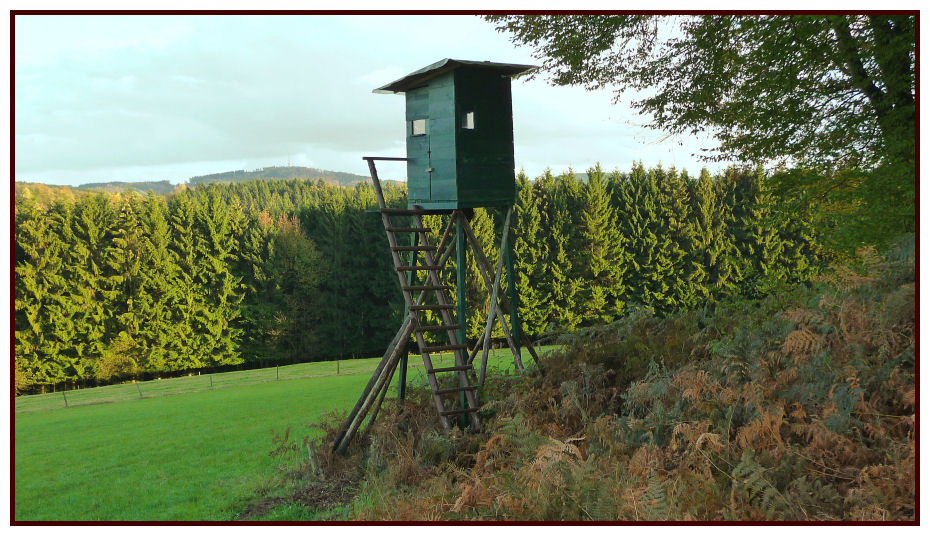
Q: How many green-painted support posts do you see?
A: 3